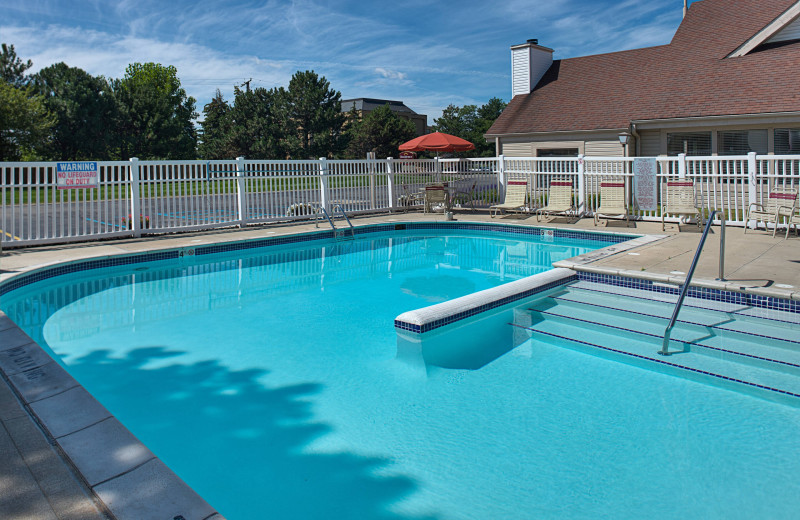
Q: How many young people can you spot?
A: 0